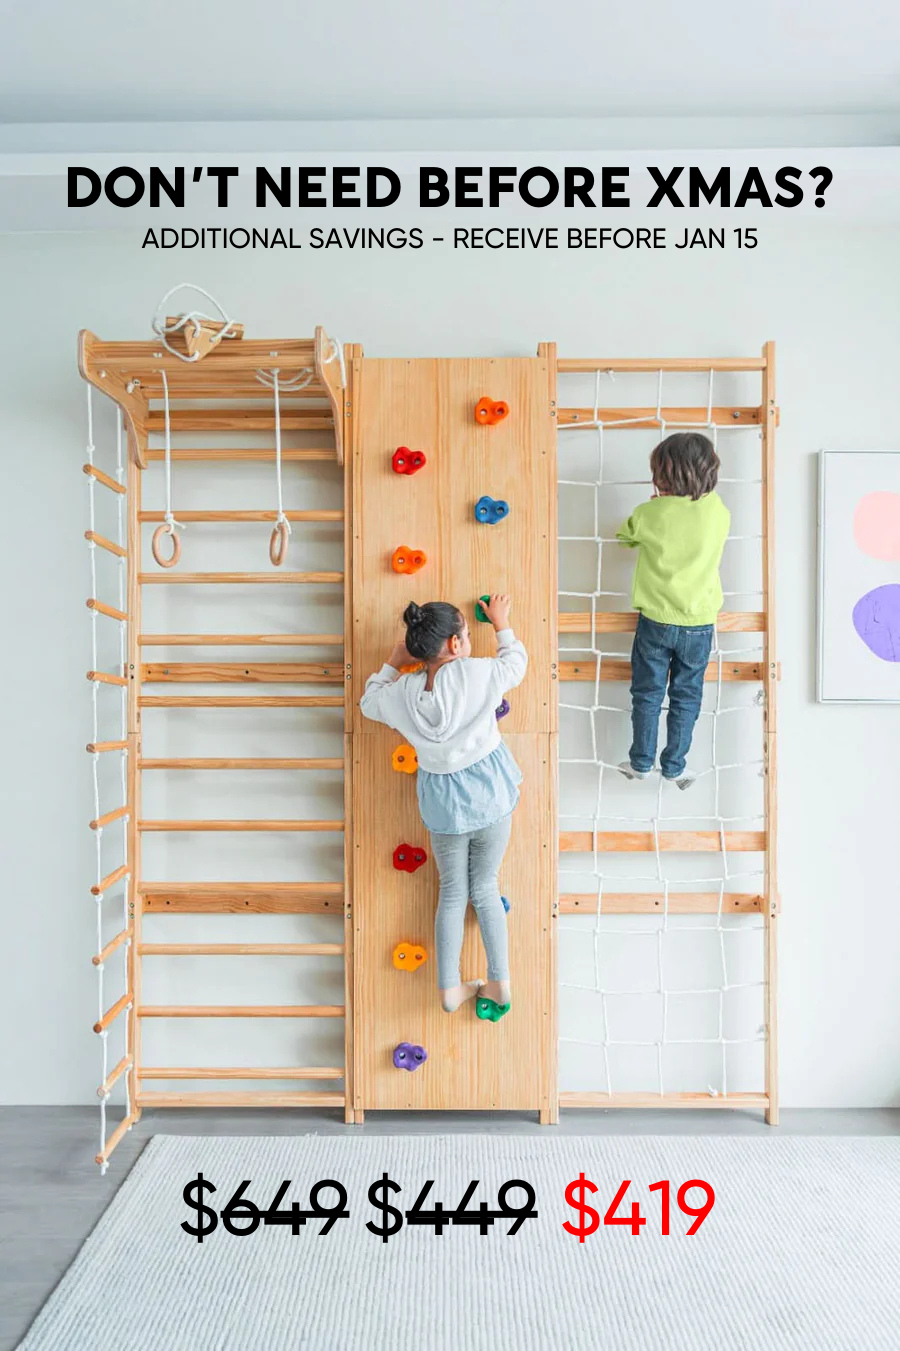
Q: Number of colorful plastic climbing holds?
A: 13